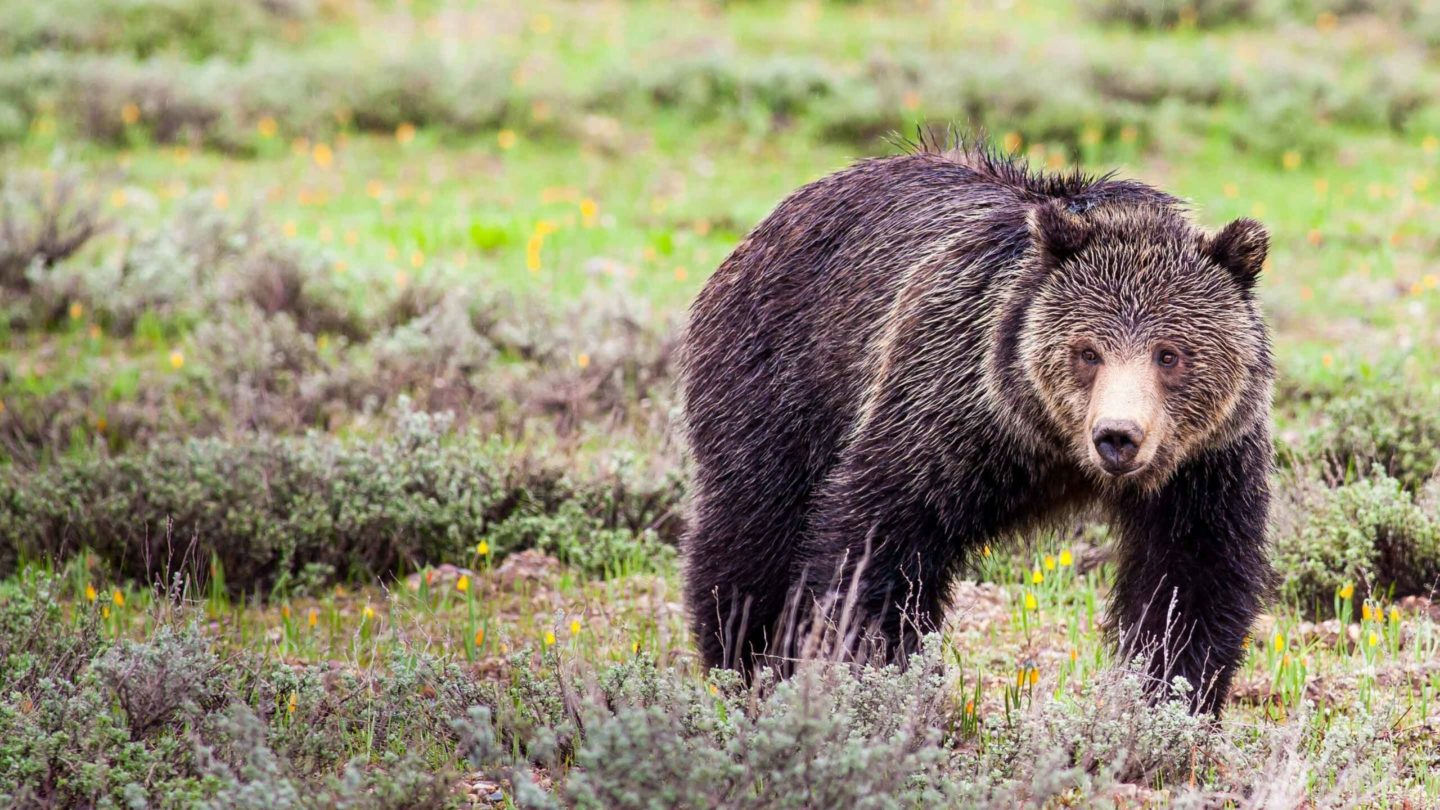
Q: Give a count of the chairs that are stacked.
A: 0